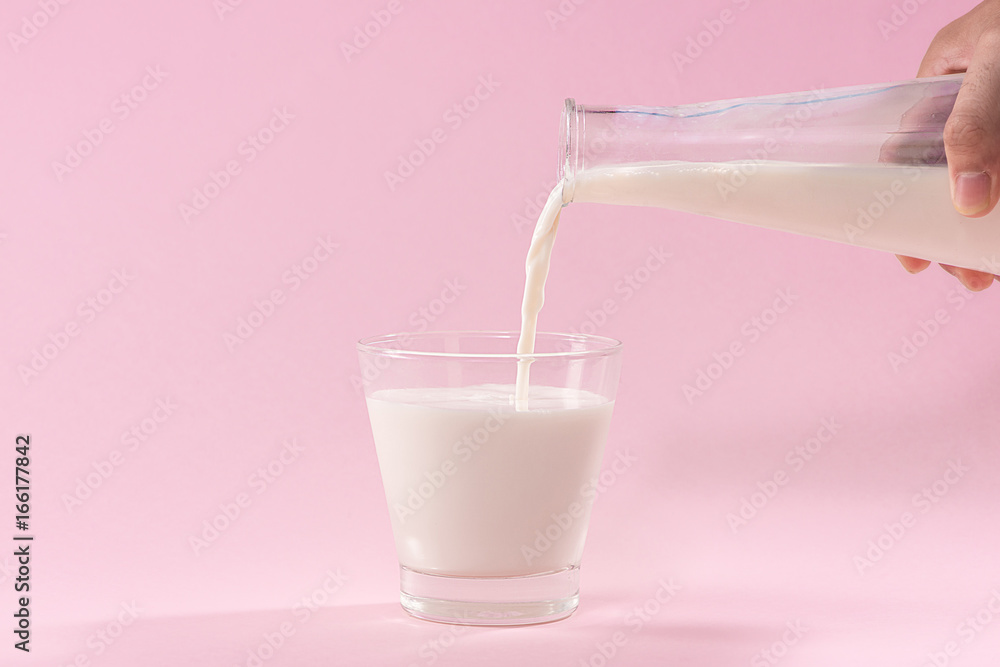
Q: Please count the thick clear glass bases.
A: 1